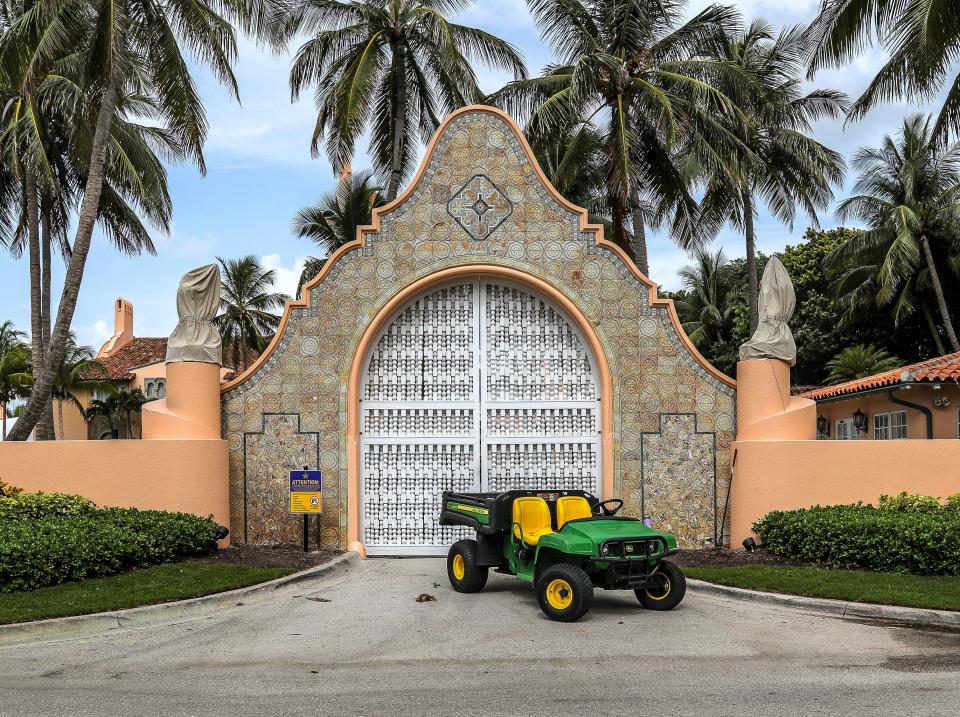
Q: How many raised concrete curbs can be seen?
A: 2